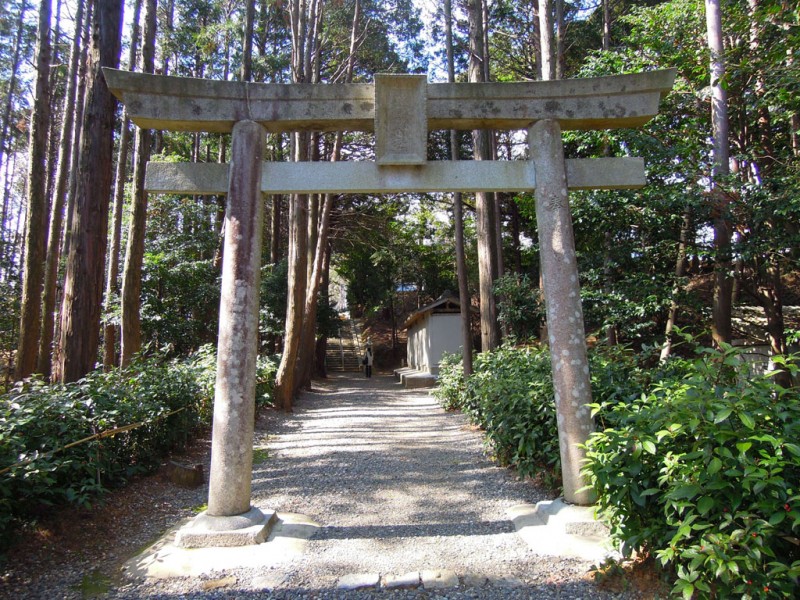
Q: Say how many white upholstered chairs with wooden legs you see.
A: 0